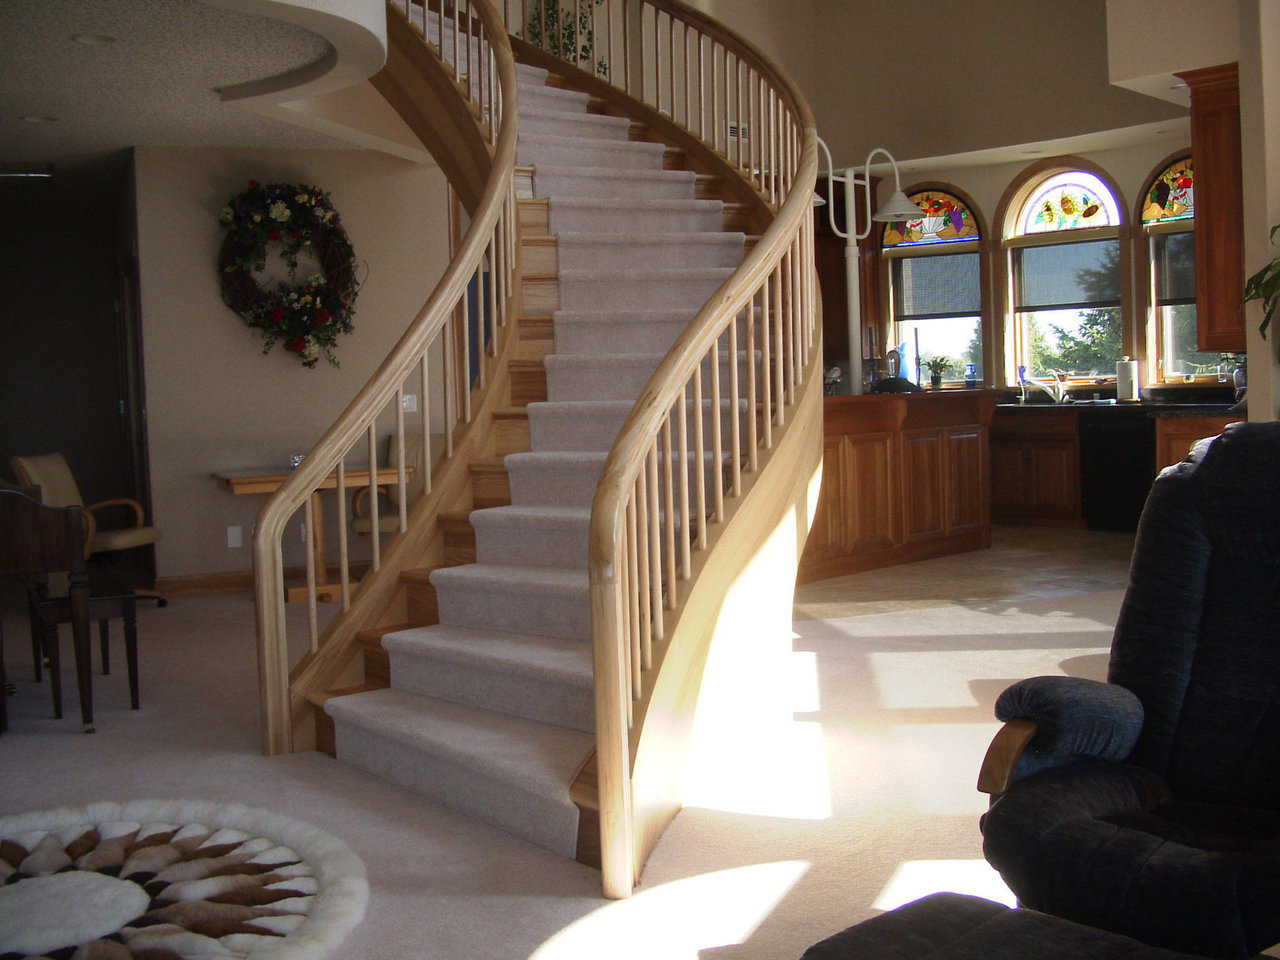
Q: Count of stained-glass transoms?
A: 3